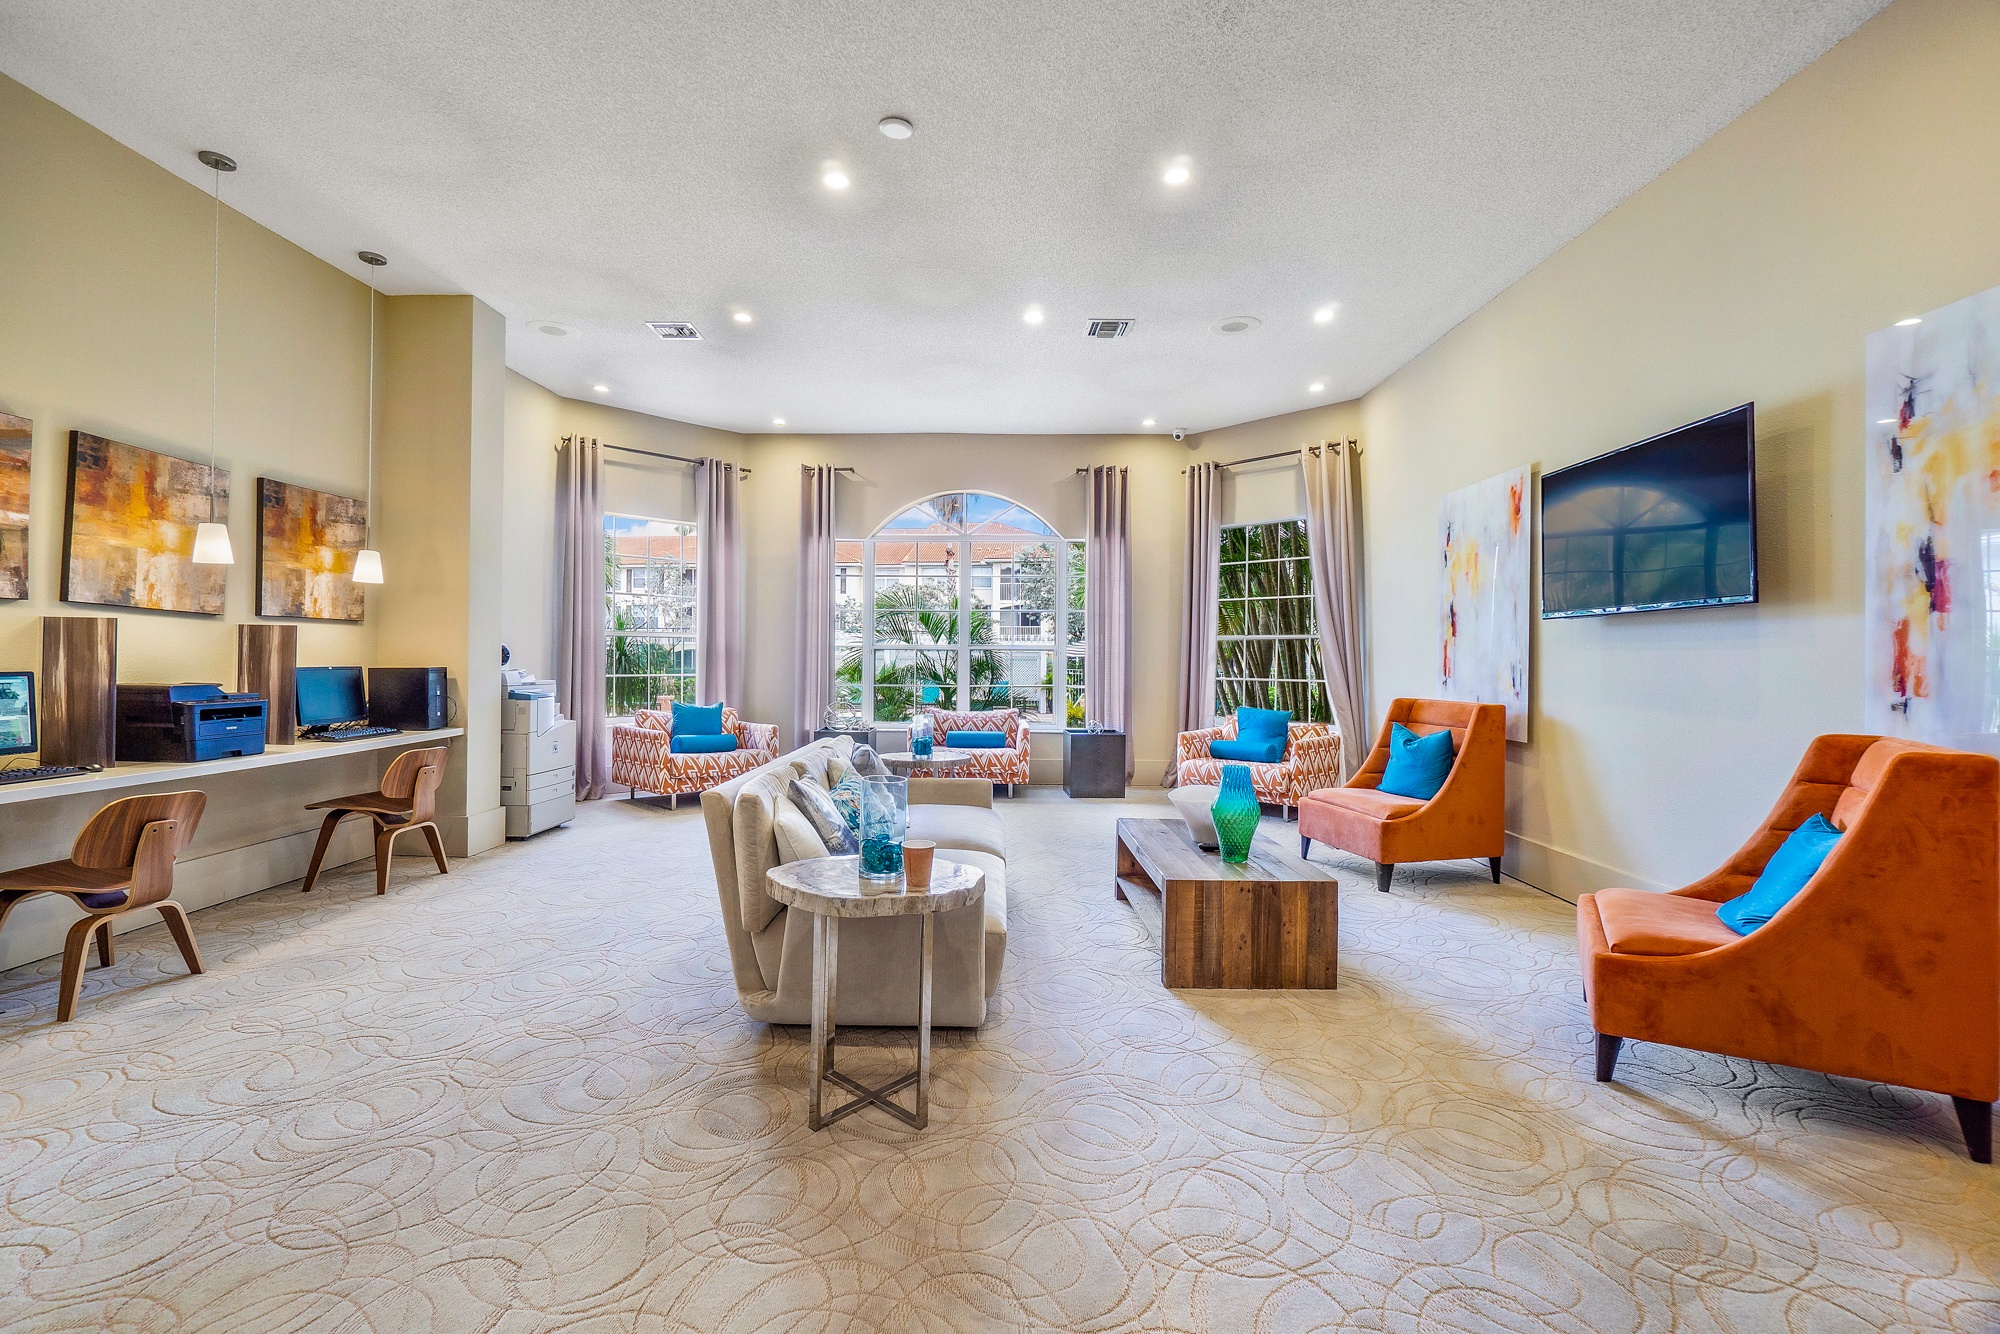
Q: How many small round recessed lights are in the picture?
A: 9